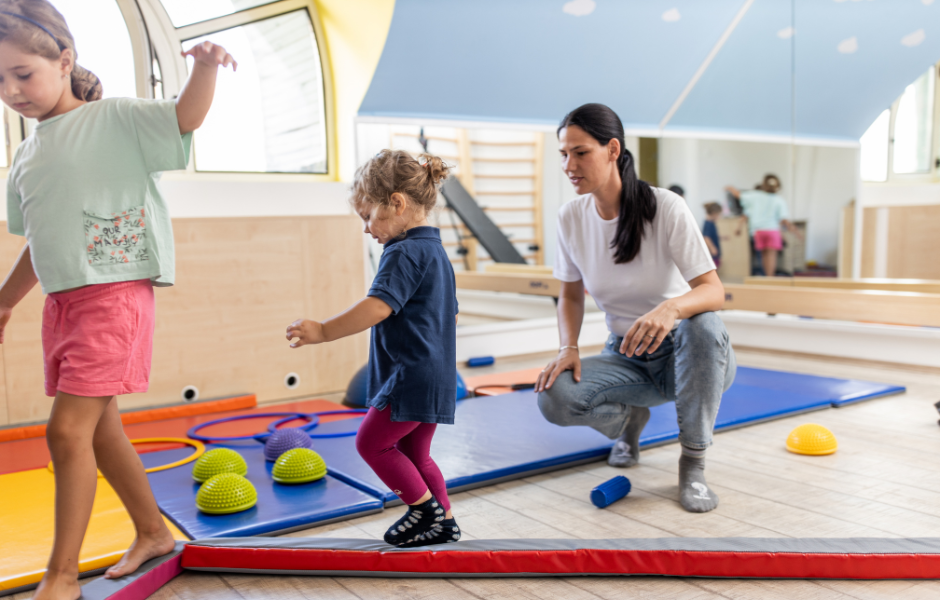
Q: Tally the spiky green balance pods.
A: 3